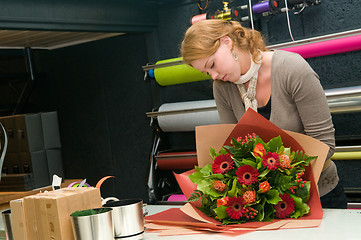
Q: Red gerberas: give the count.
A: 5